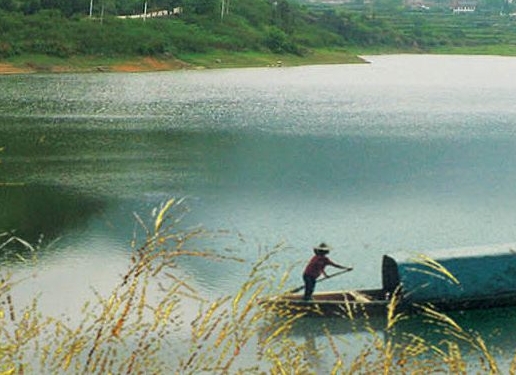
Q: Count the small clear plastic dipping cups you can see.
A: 0